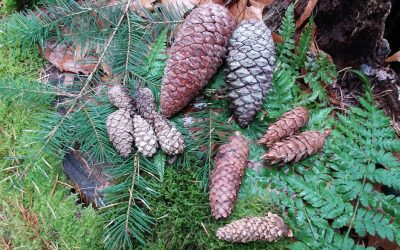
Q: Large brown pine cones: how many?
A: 1